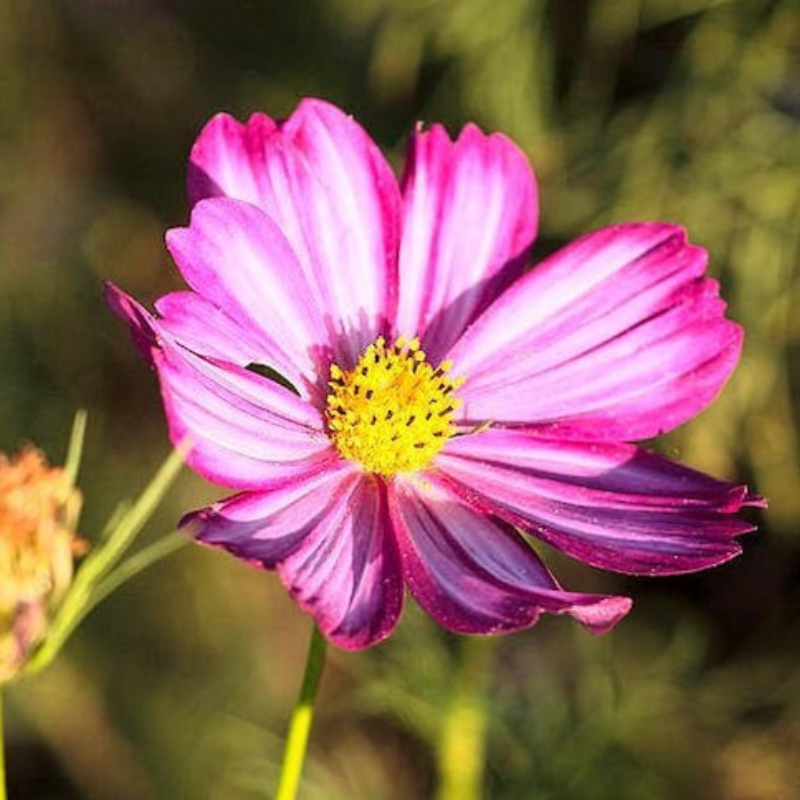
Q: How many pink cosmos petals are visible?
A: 8